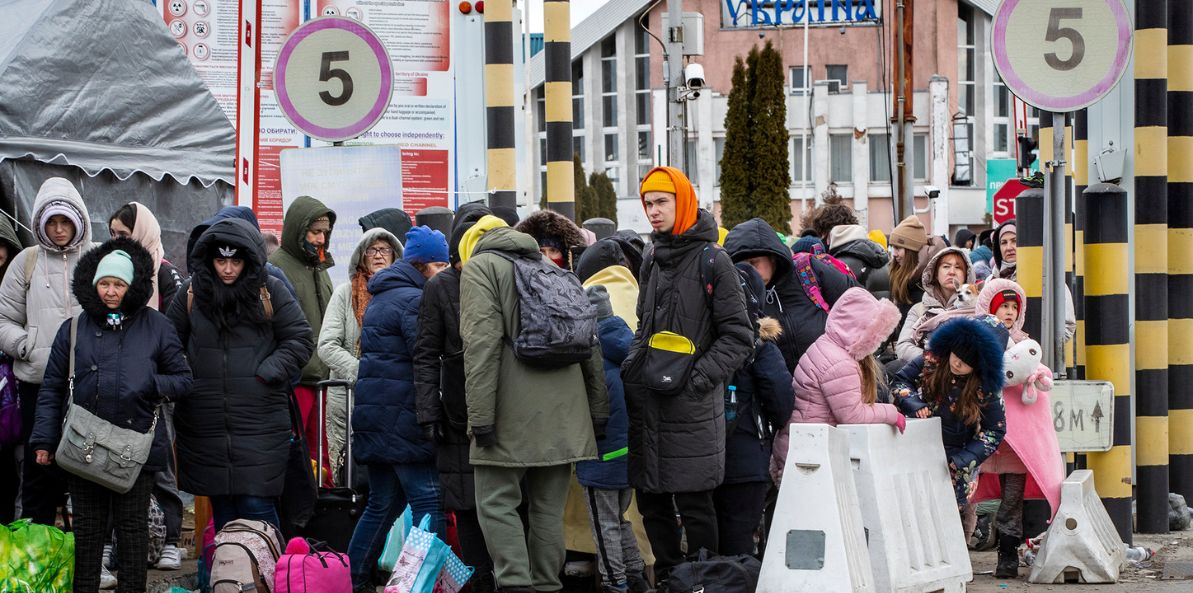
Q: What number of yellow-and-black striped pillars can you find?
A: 8